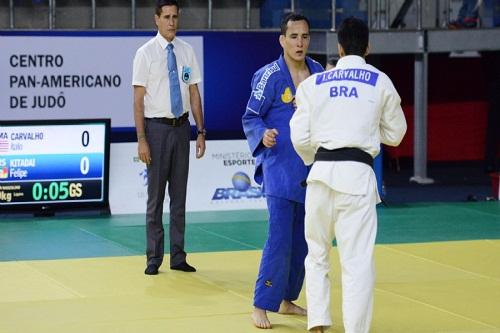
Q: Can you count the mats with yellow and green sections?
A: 1